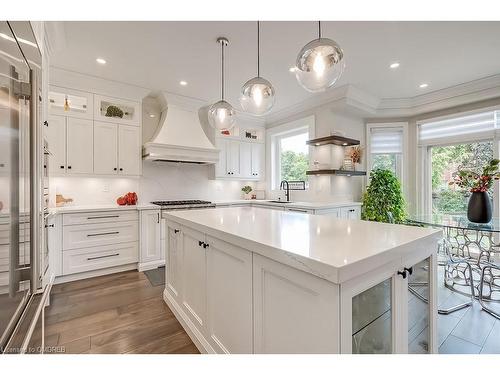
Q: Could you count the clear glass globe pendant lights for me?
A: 3